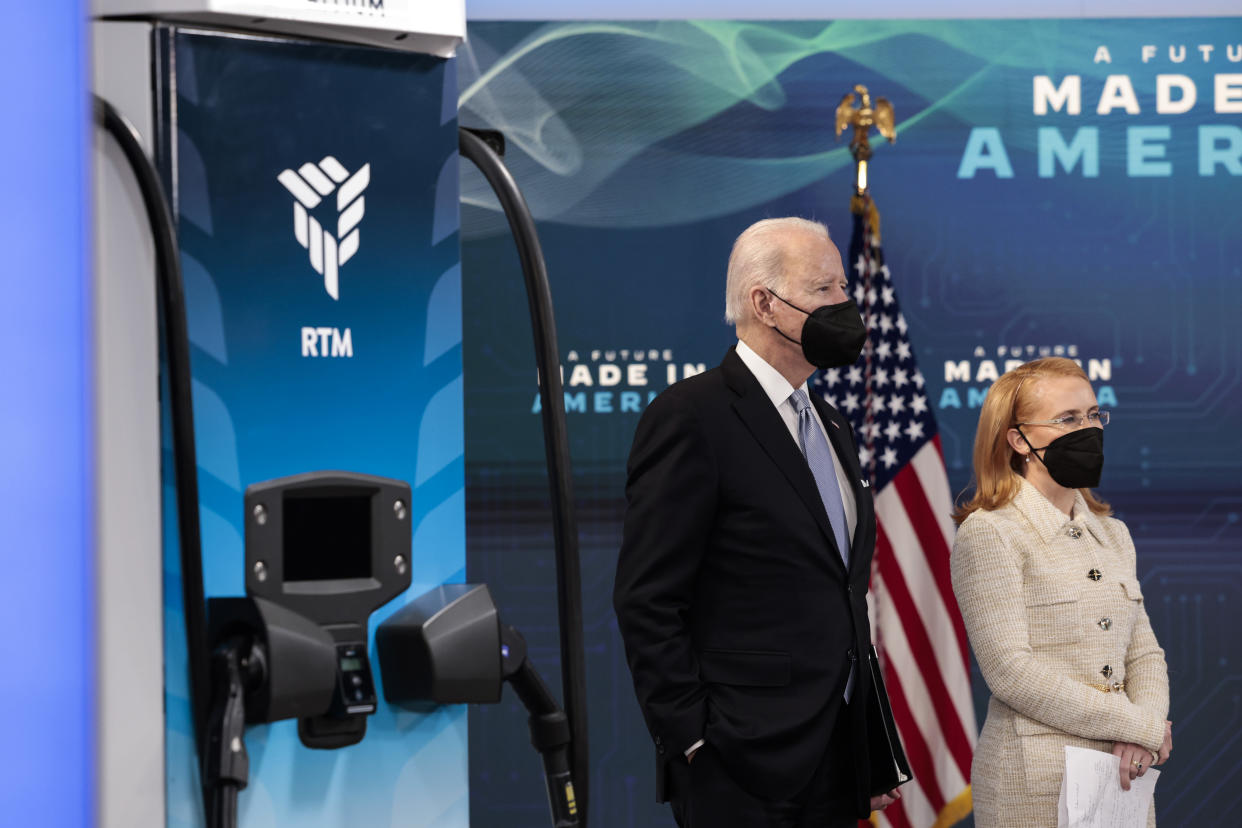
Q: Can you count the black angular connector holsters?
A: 2